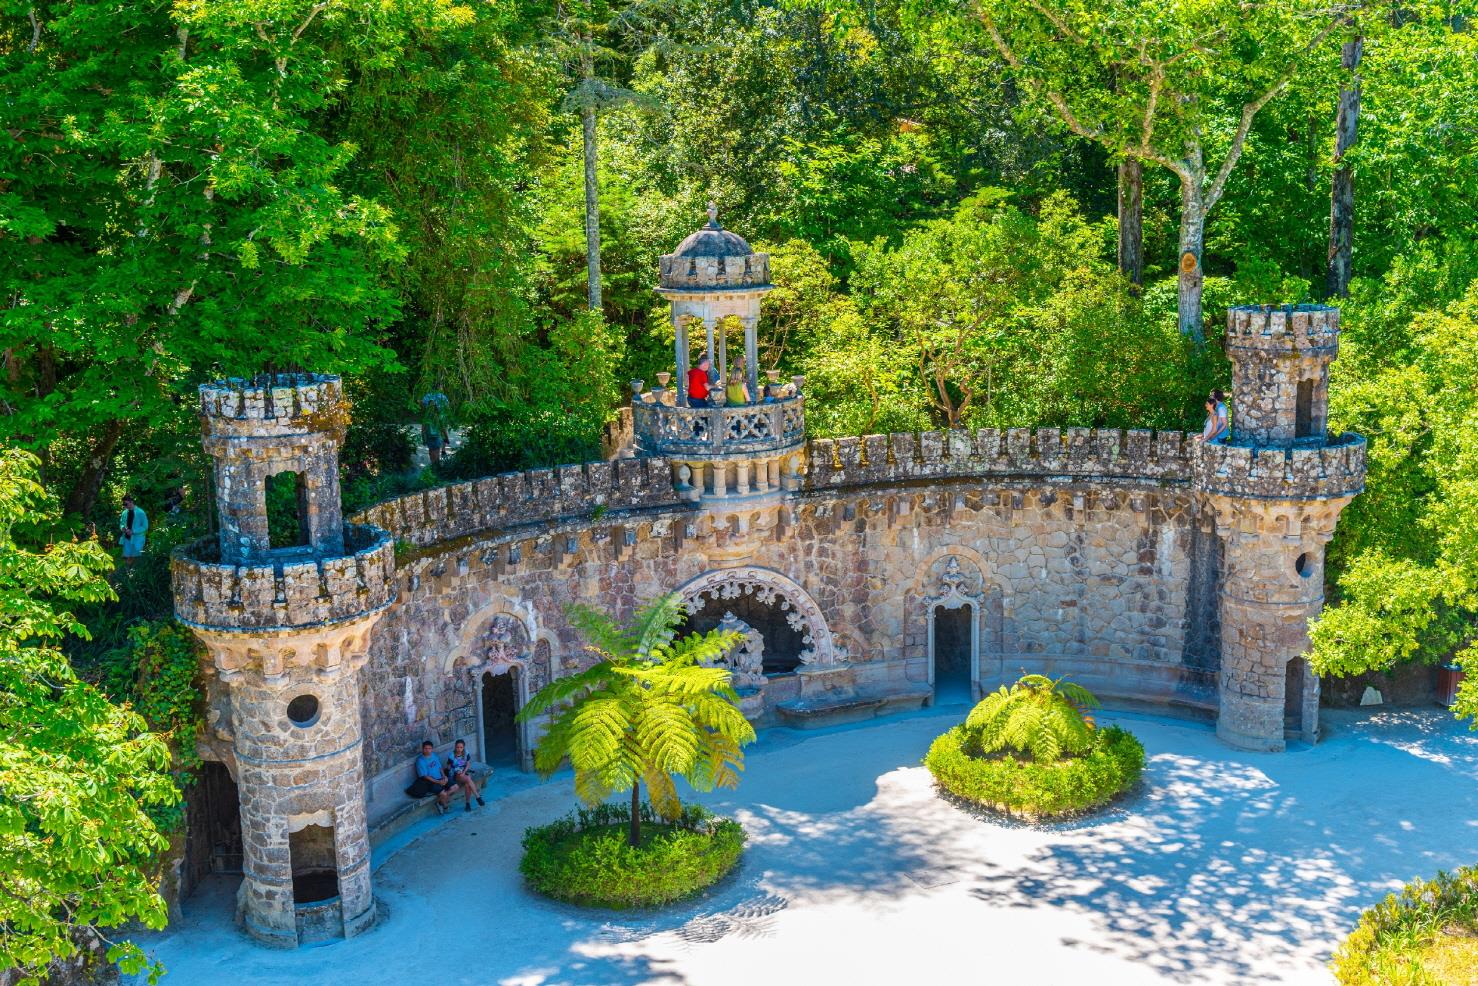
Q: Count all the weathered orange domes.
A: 0